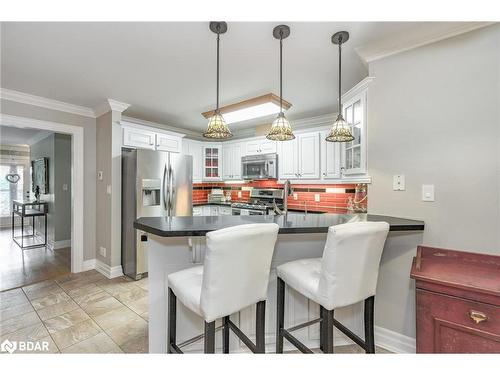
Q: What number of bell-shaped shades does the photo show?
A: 3